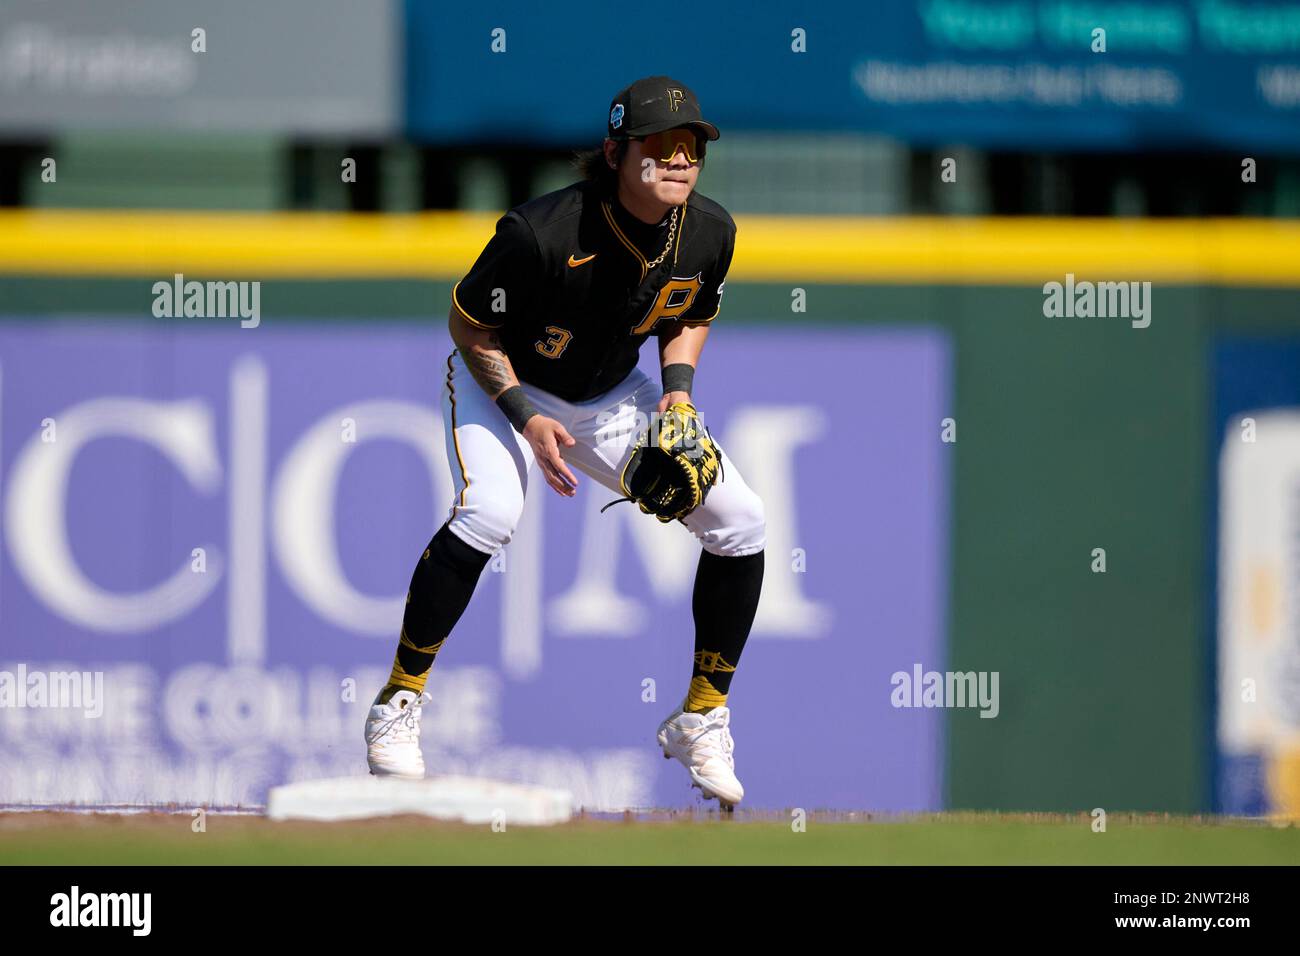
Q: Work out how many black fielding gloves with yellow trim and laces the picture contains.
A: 1